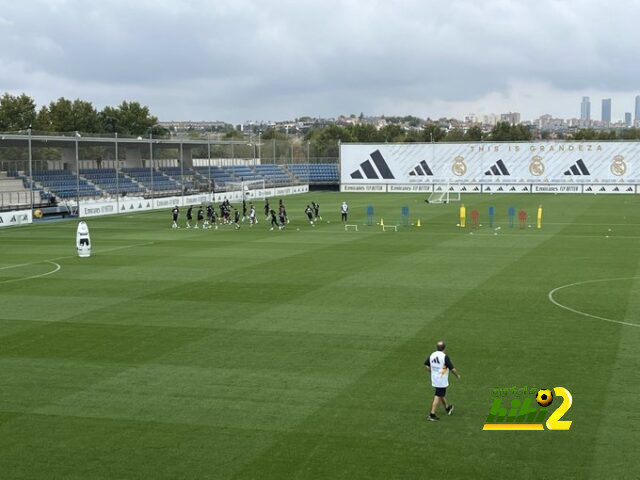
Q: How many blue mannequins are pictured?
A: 4